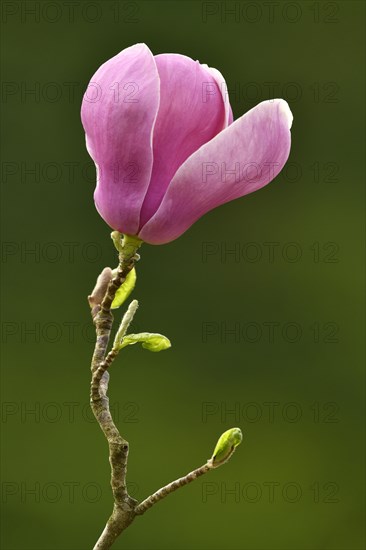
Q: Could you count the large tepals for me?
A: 3